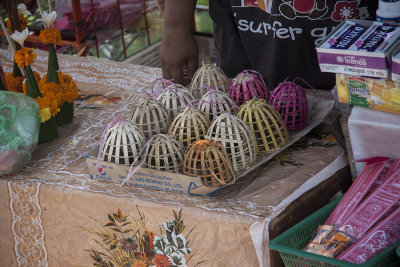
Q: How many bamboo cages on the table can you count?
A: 12